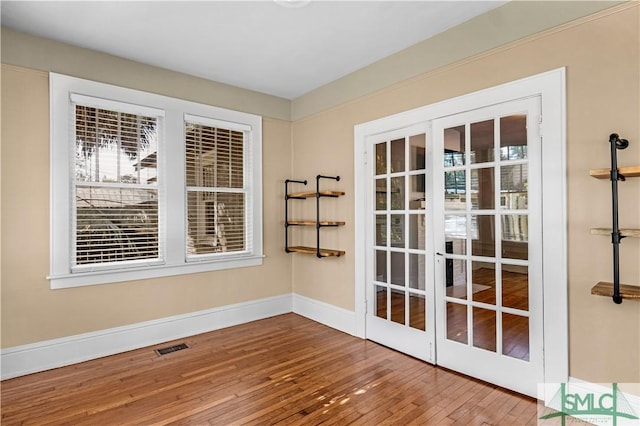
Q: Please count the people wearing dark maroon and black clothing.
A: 0